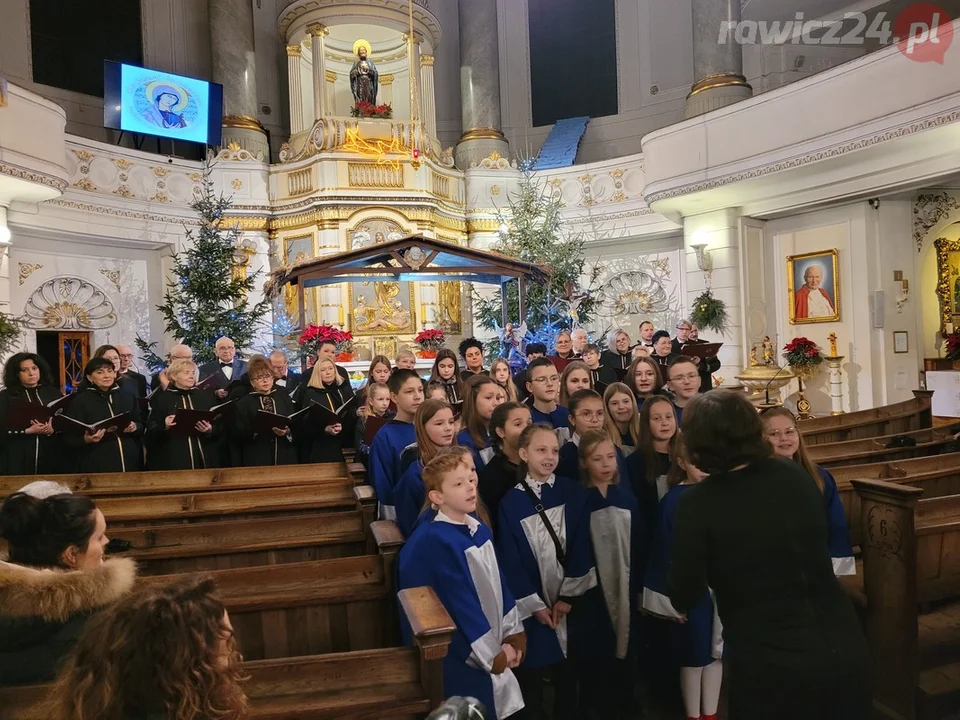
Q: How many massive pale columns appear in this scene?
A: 3